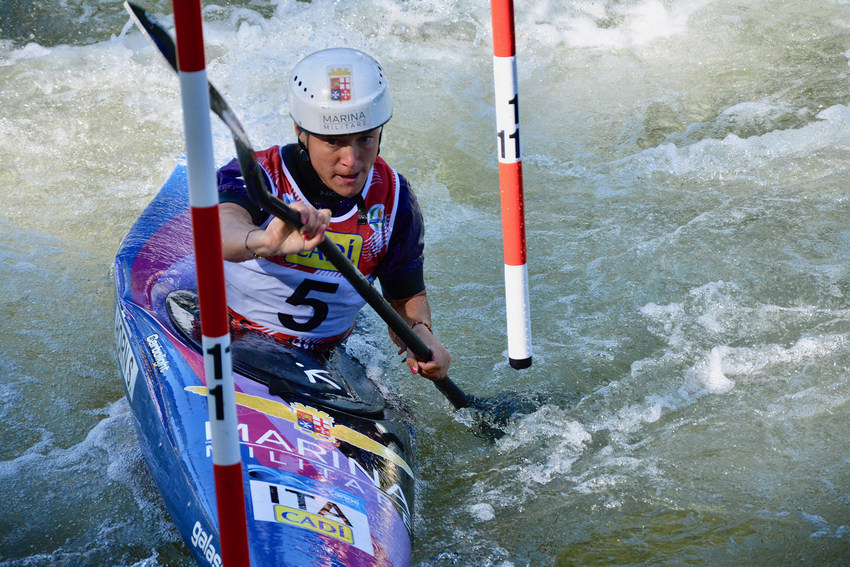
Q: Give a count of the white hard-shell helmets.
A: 1